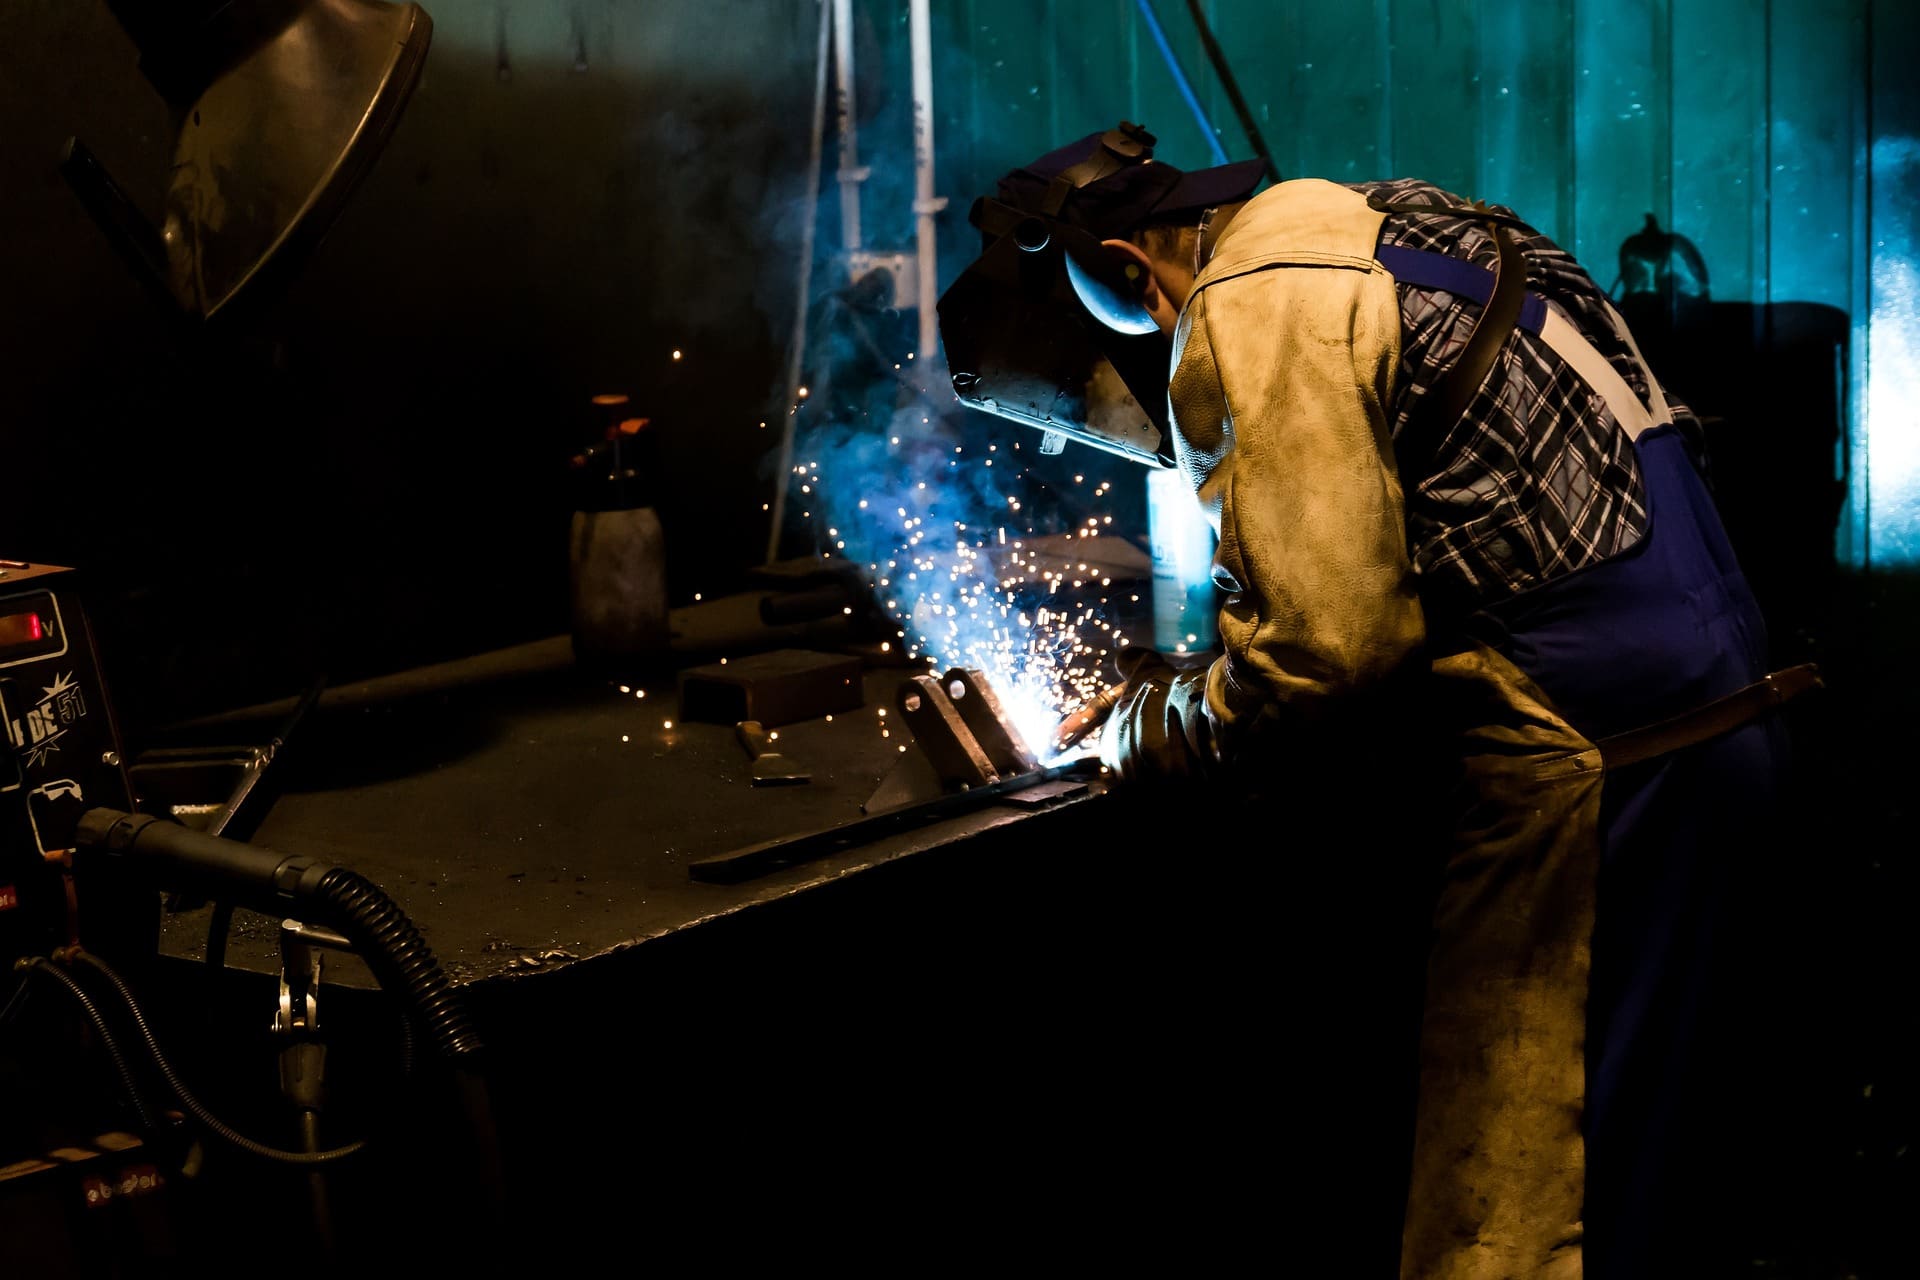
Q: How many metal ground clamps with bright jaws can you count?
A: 1